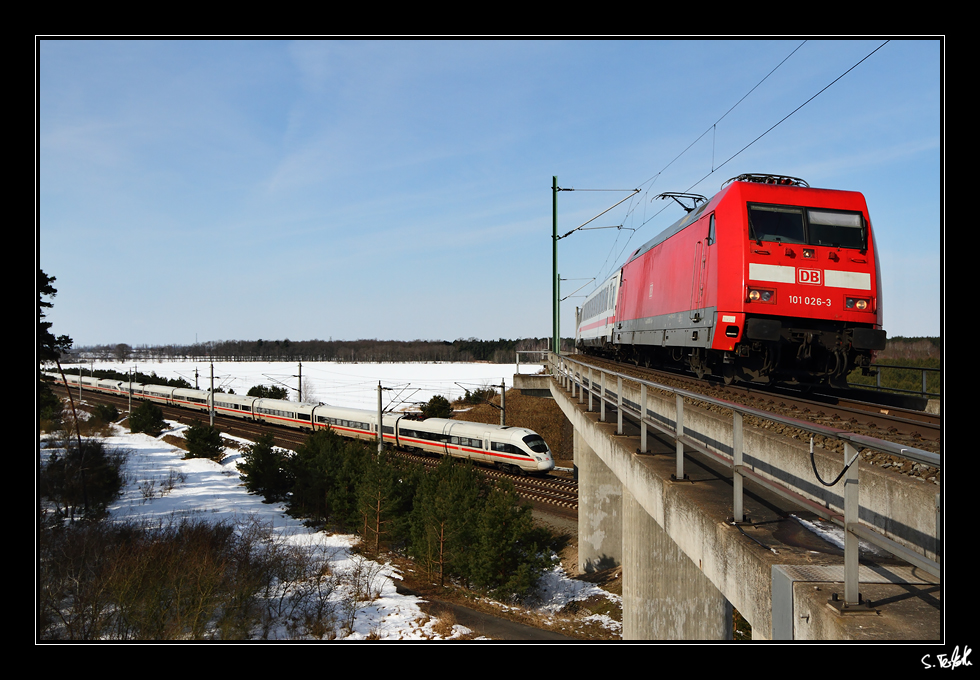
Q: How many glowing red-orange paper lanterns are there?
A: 0